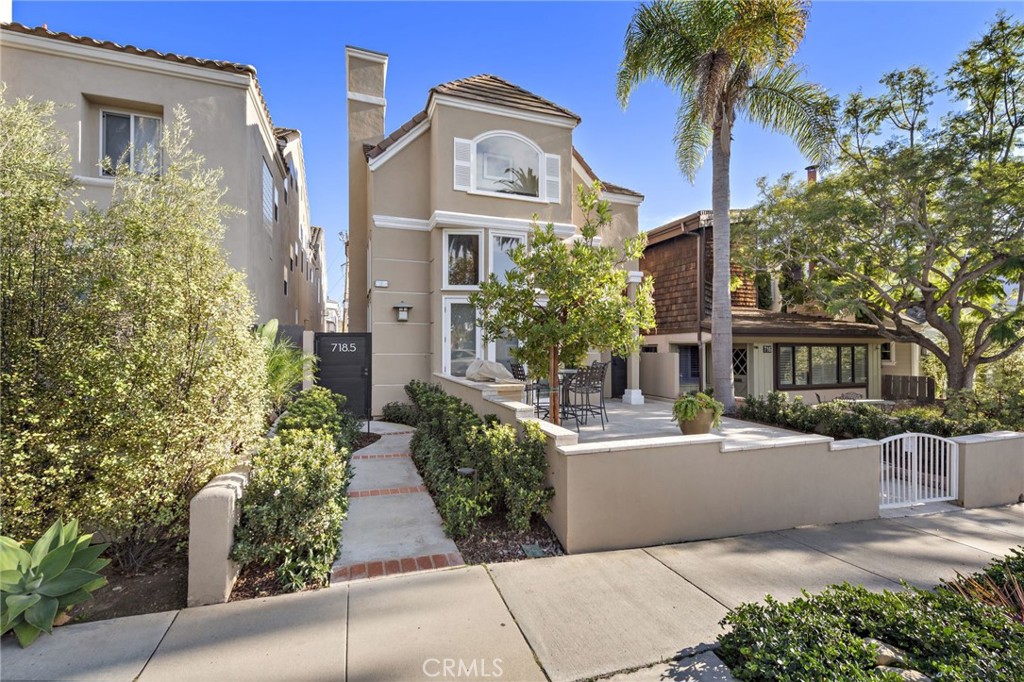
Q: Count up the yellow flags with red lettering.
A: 0